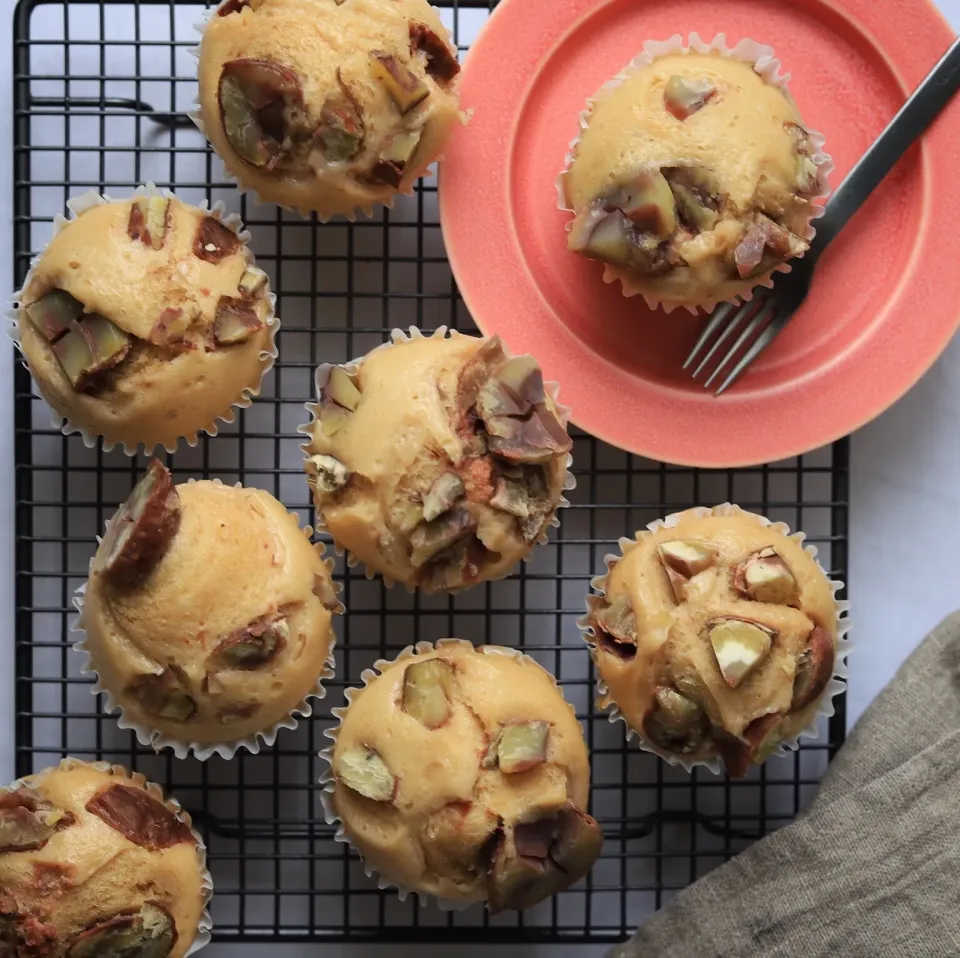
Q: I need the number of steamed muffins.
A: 8